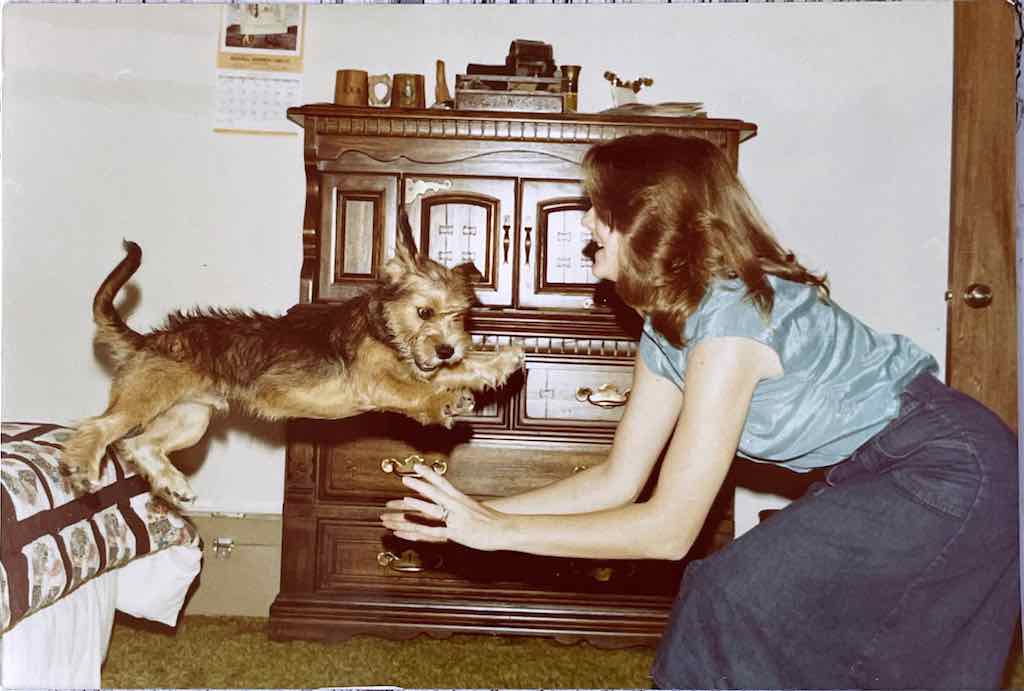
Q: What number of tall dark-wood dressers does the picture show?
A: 1